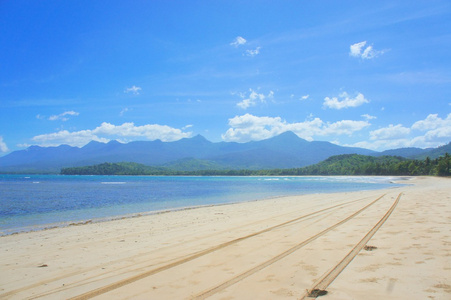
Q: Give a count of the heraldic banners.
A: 0